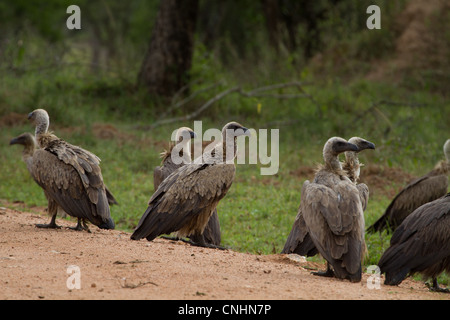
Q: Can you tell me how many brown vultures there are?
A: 8